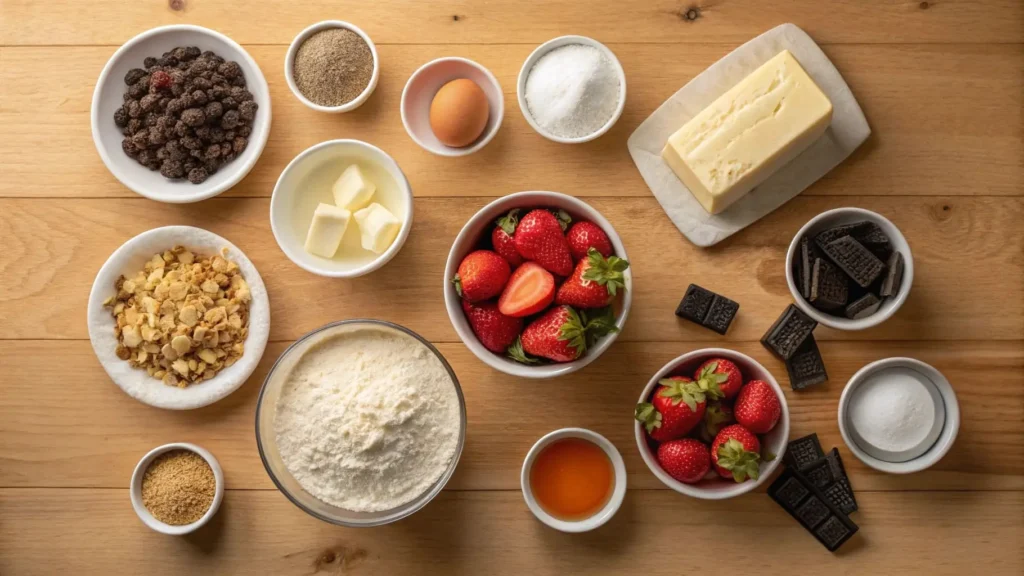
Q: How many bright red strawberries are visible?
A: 13